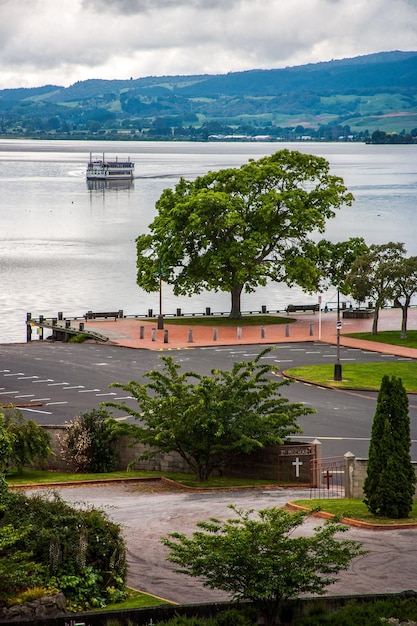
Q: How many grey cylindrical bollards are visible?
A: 9